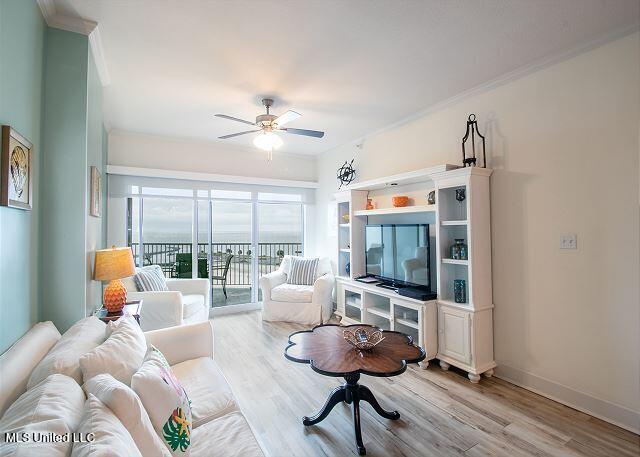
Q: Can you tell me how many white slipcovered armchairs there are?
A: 2